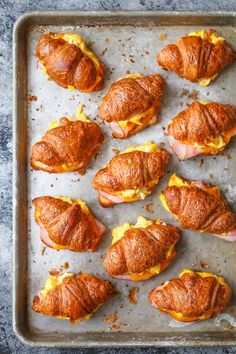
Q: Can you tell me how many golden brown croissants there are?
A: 11